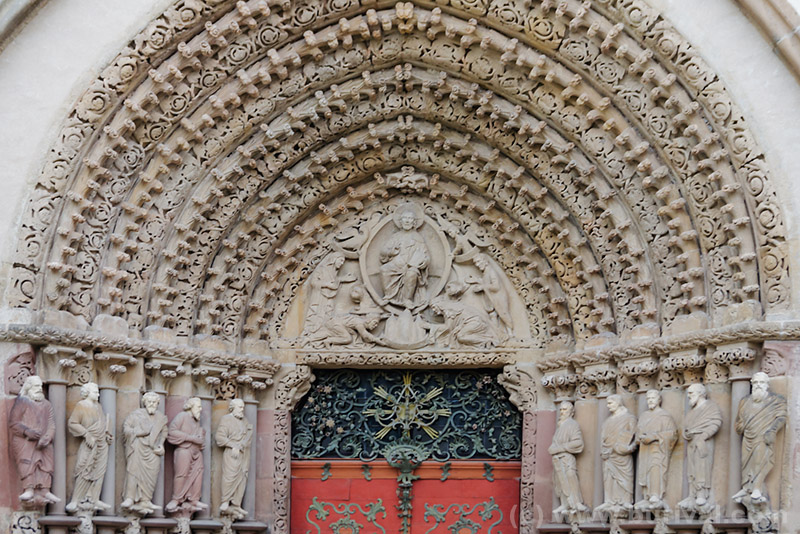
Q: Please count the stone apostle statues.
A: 10